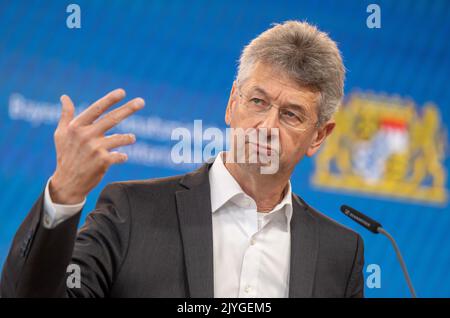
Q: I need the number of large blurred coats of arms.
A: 1